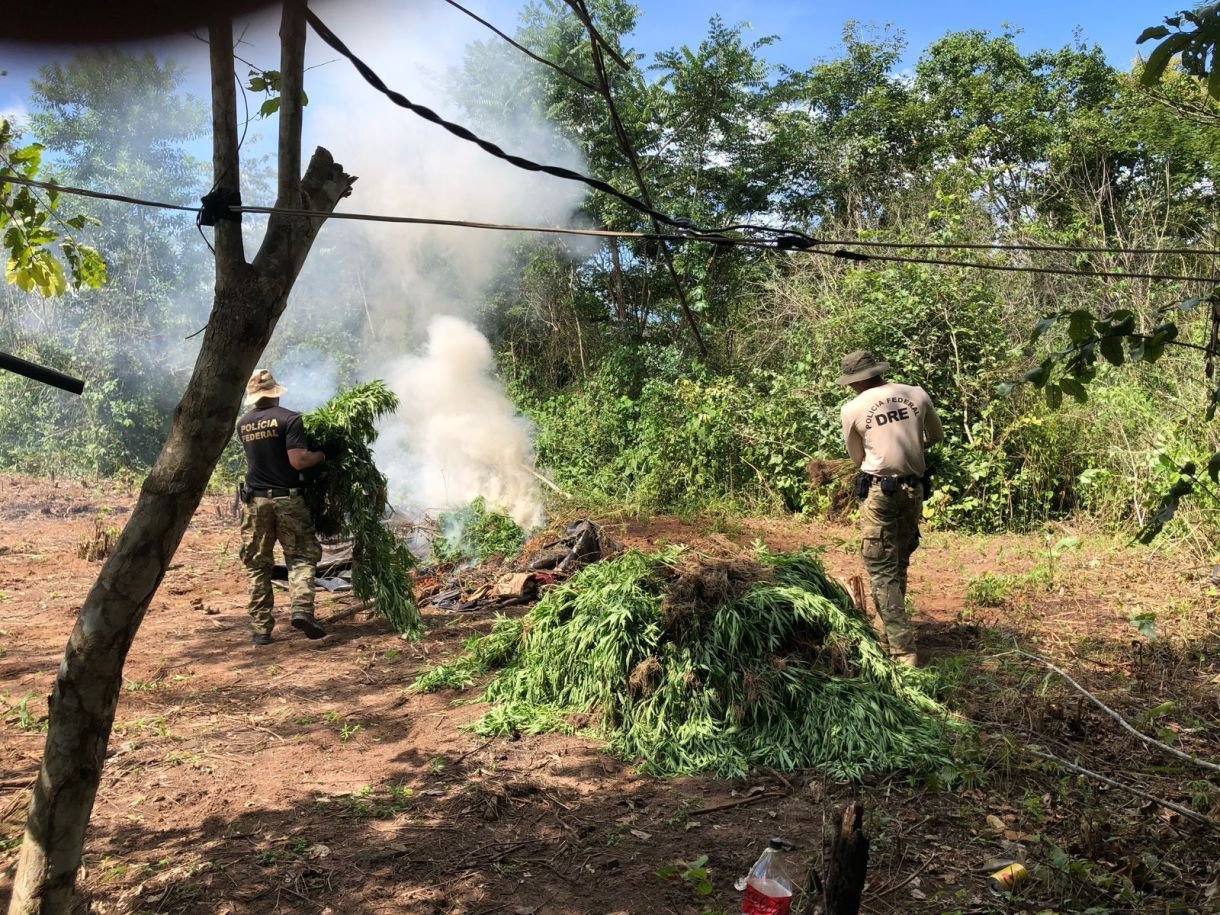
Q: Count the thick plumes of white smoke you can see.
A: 1